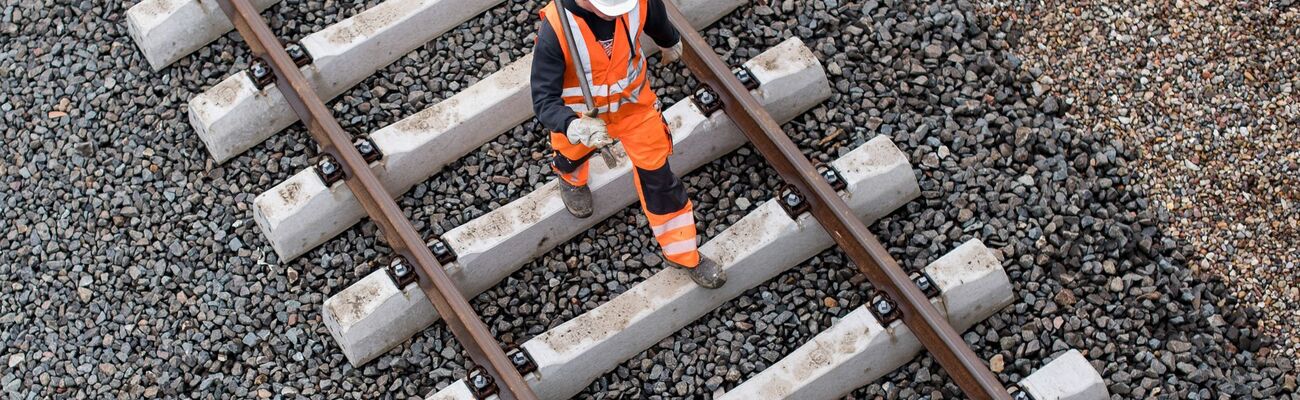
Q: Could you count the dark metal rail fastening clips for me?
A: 15